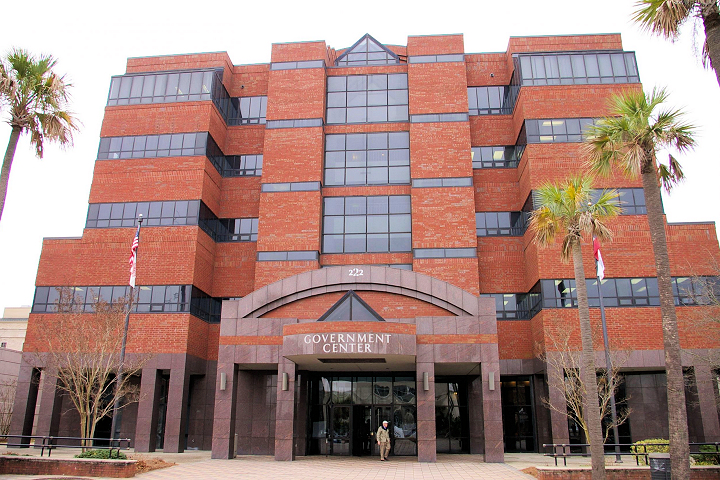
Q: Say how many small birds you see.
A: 0